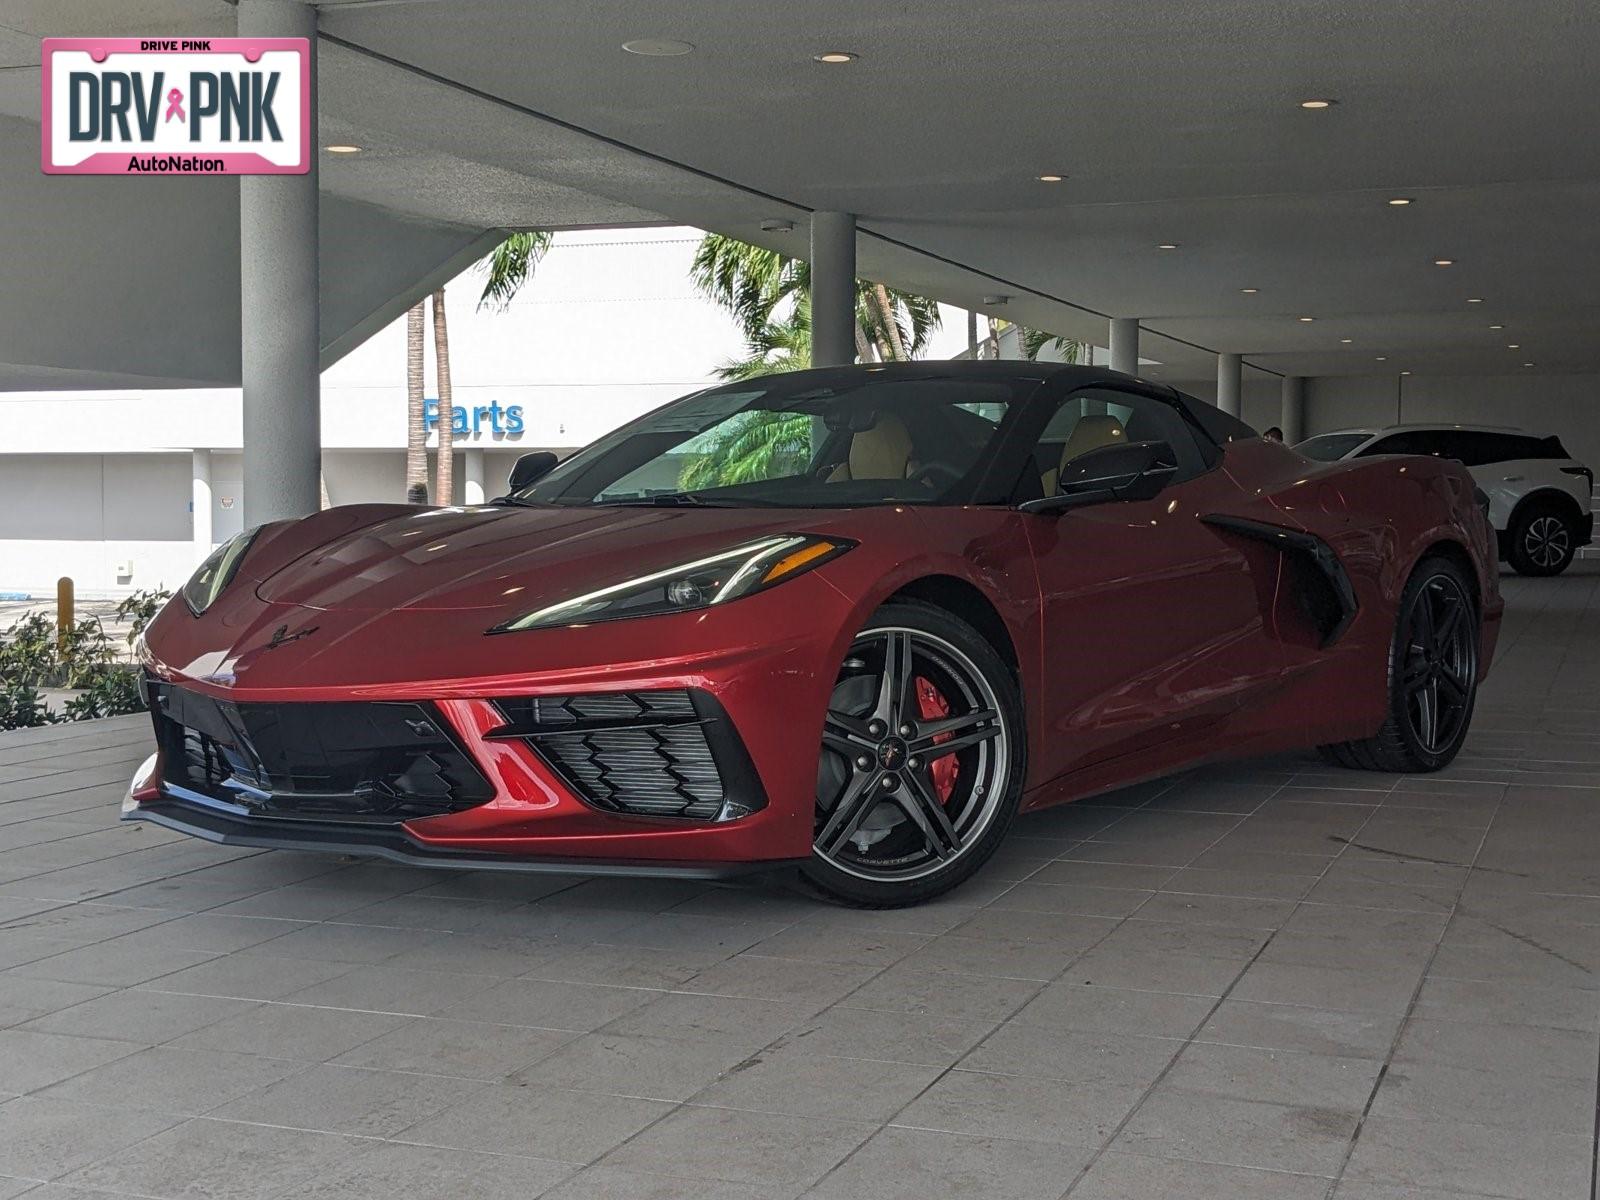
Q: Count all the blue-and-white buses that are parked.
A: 0